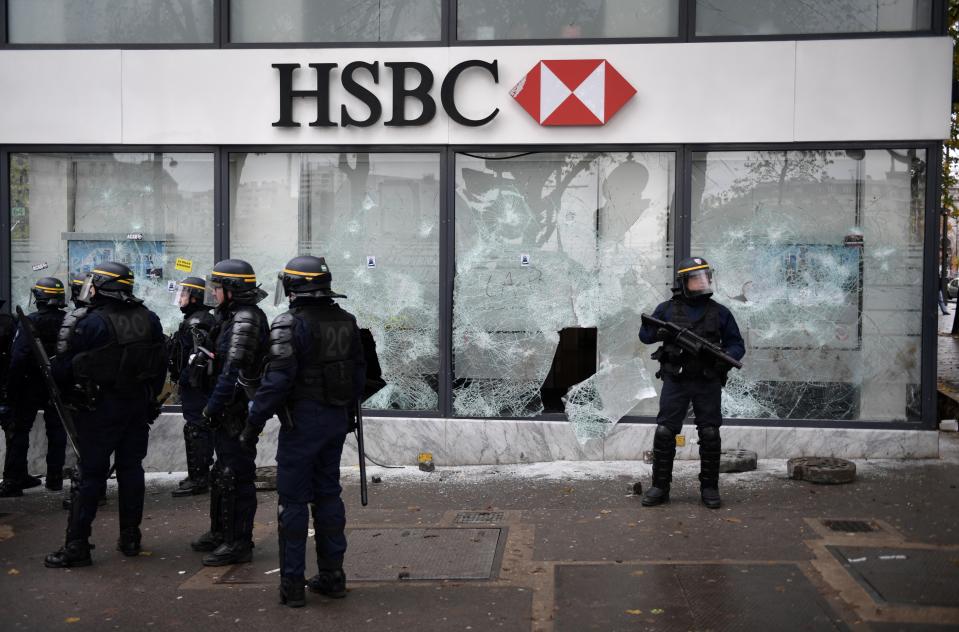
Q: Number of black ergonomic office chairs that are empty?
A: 0